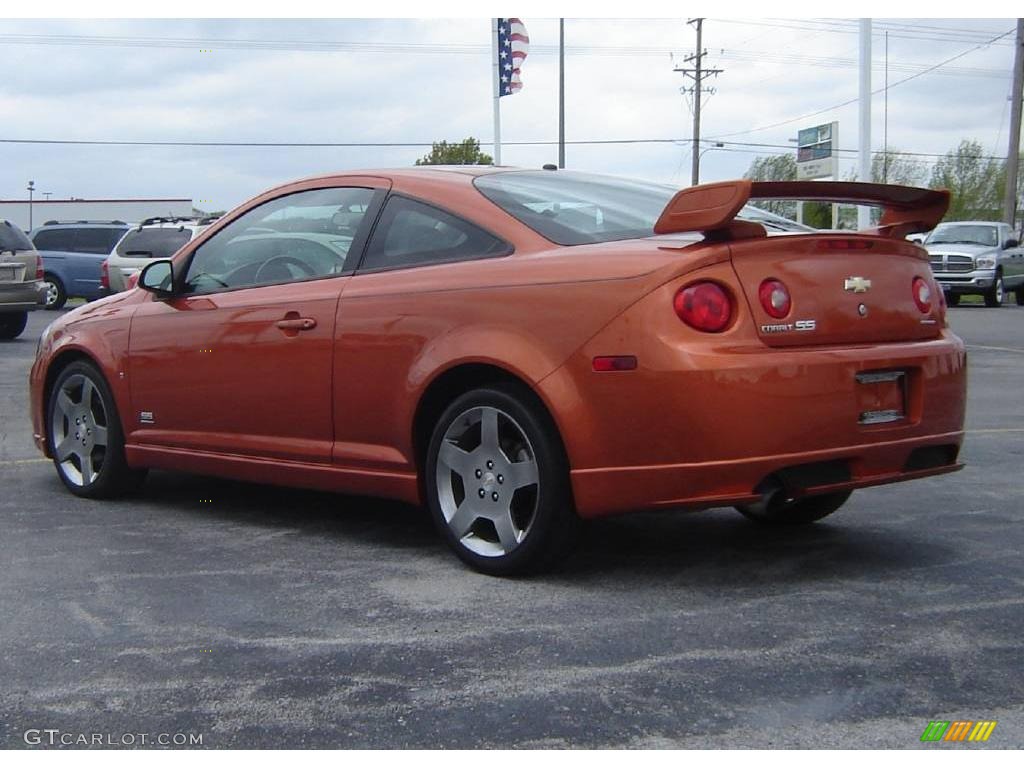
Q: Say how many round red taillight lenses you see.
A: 3